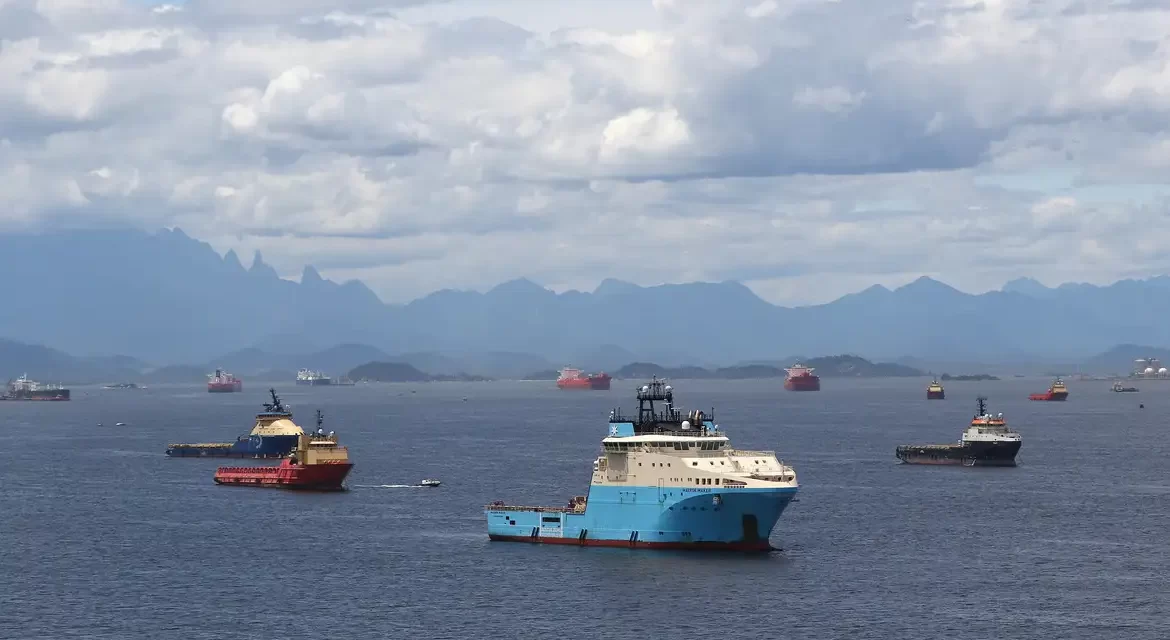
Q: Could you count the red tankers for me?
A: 3